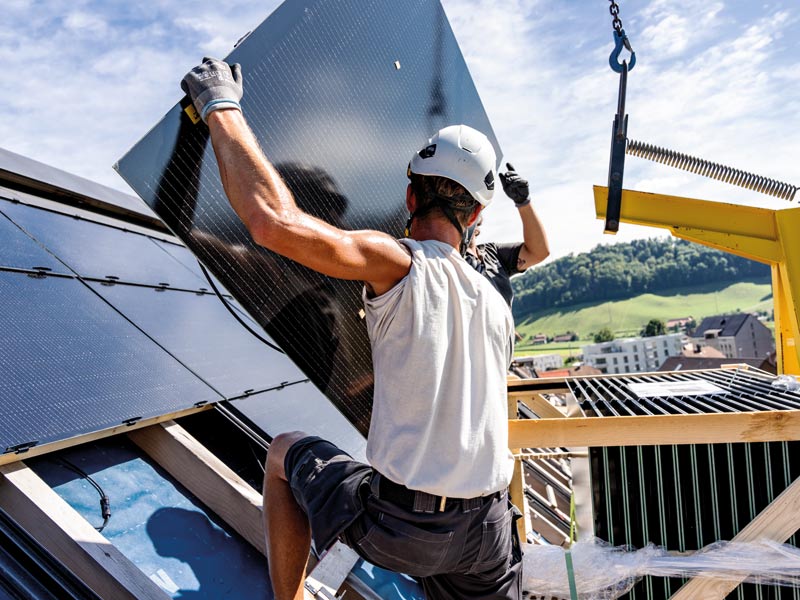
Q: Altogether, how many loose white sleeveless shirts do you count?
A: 1